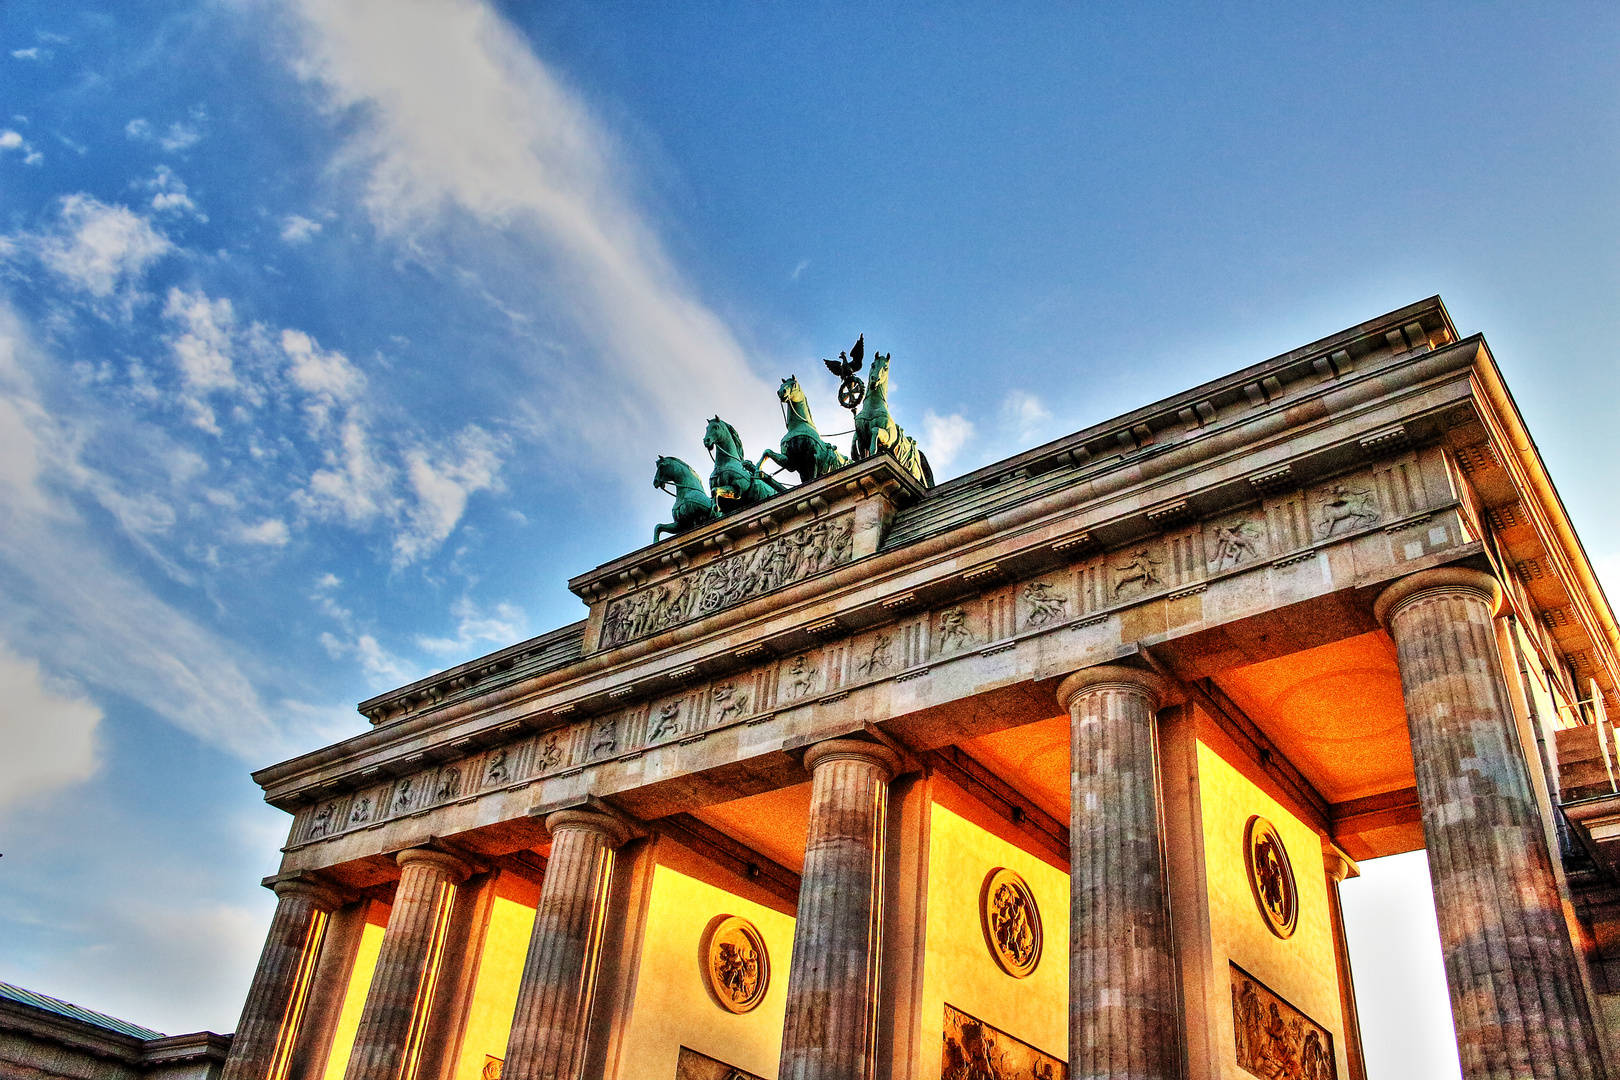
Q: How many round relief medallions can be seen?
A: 3